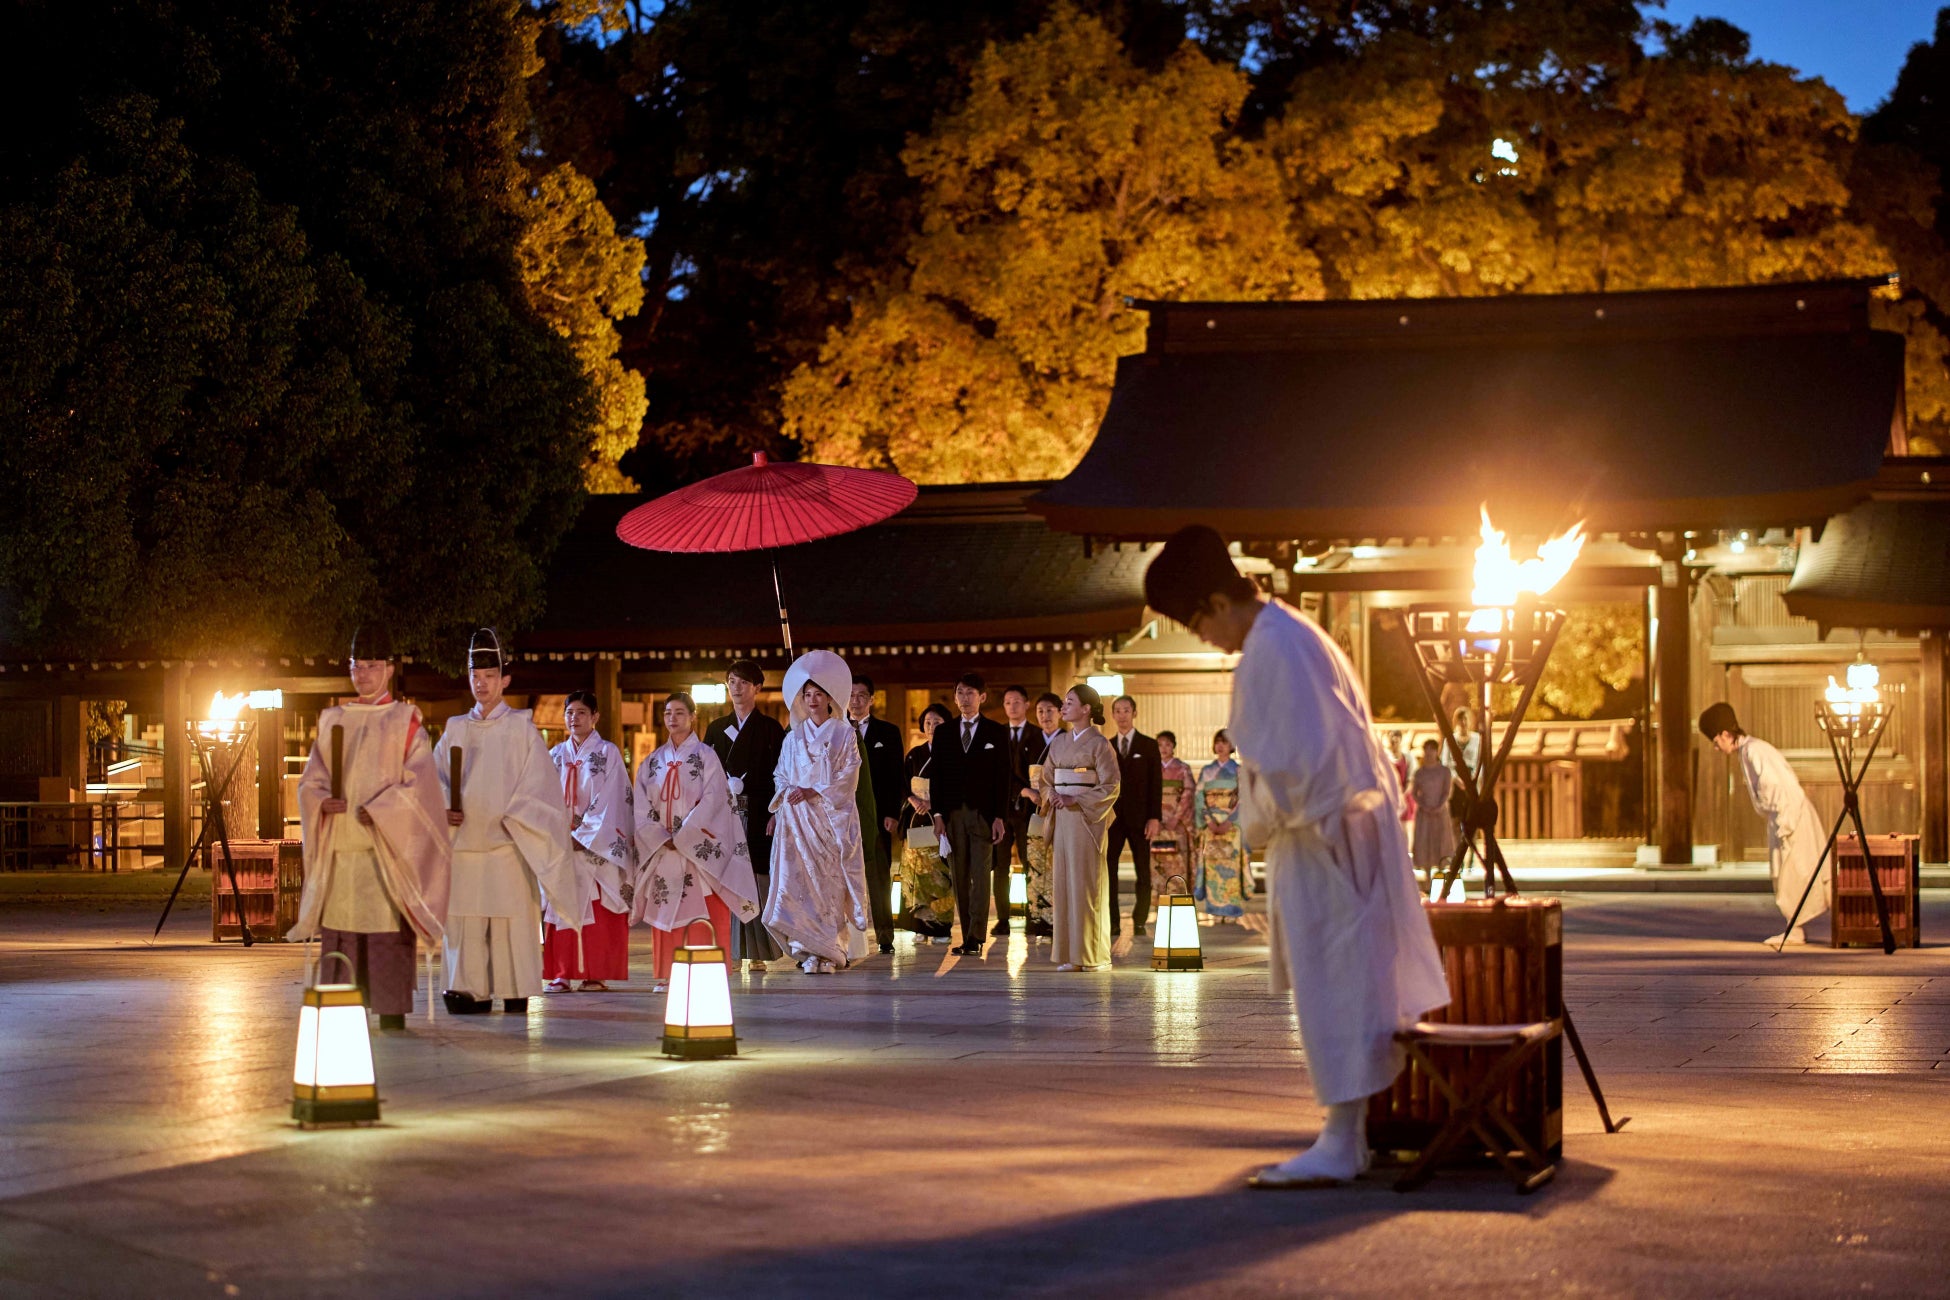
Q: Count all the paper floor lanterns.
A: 6